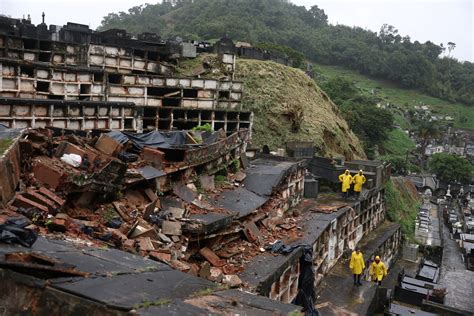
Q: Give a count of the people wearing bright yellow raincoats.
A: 4